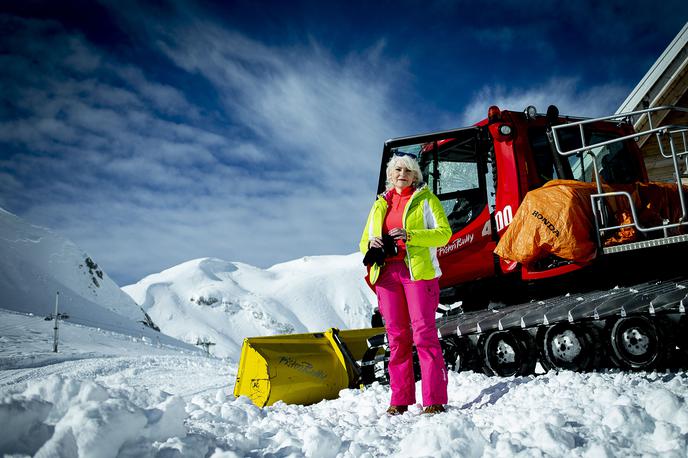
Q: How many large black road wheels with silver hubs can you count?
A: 3